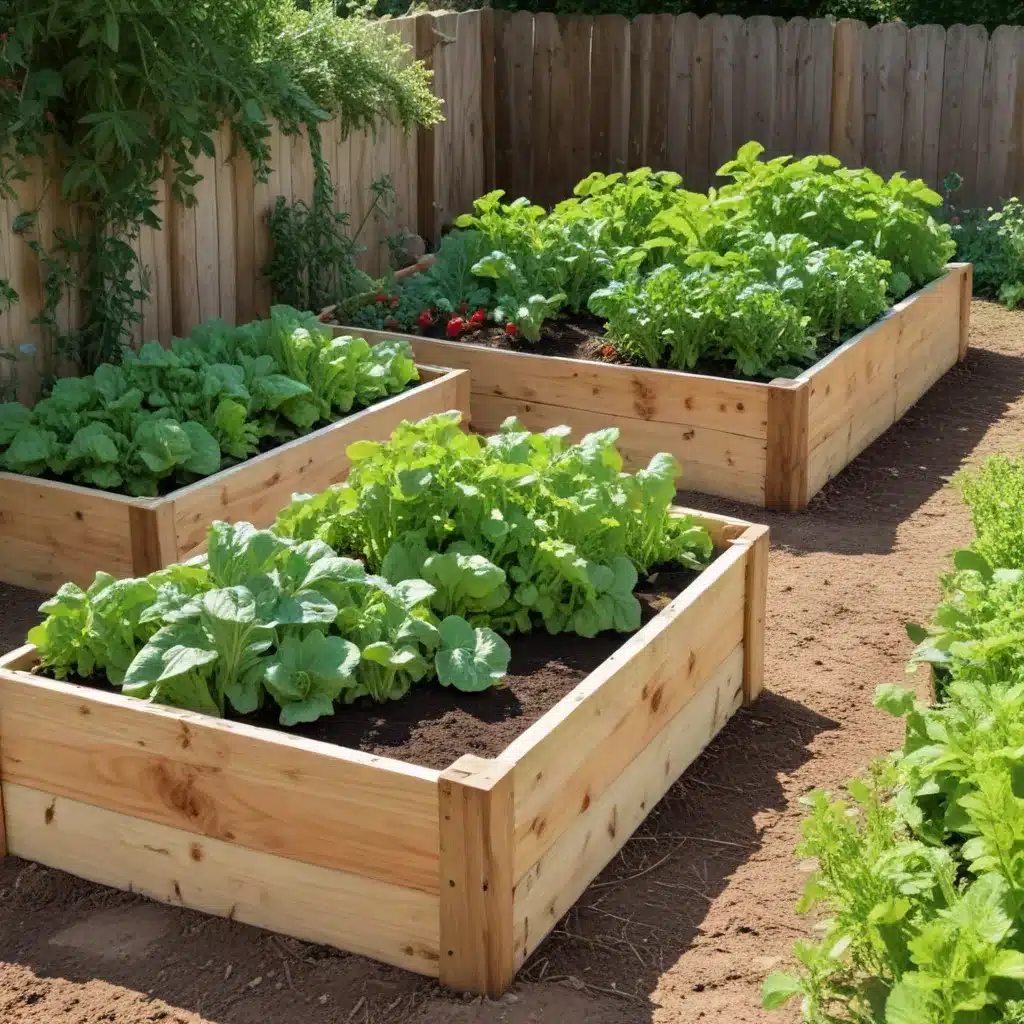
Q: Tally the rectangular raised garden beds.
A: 3